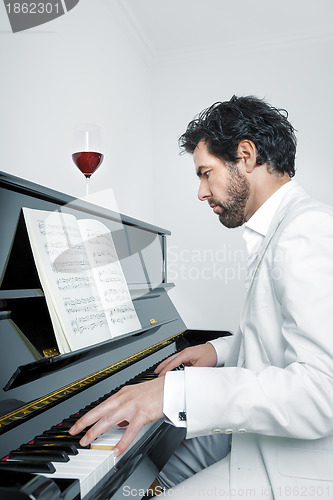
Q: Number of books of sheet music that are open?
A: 1